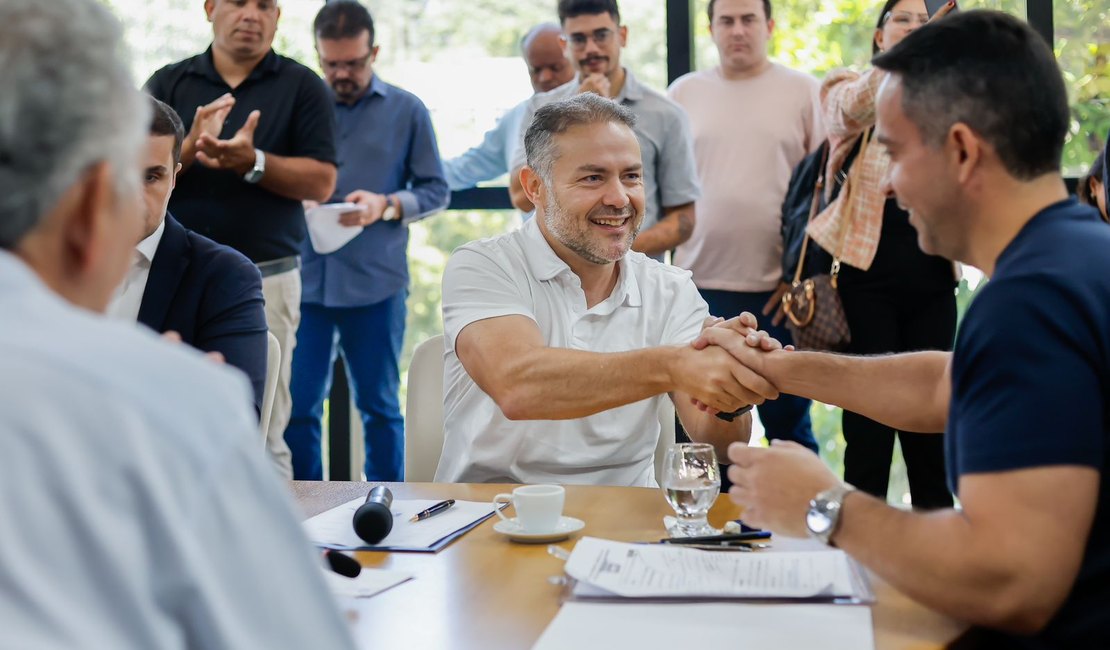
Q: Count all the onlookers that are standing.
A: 6